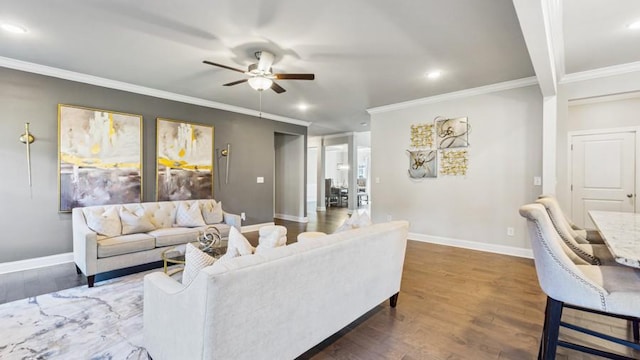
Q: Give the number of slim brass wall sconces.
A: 2